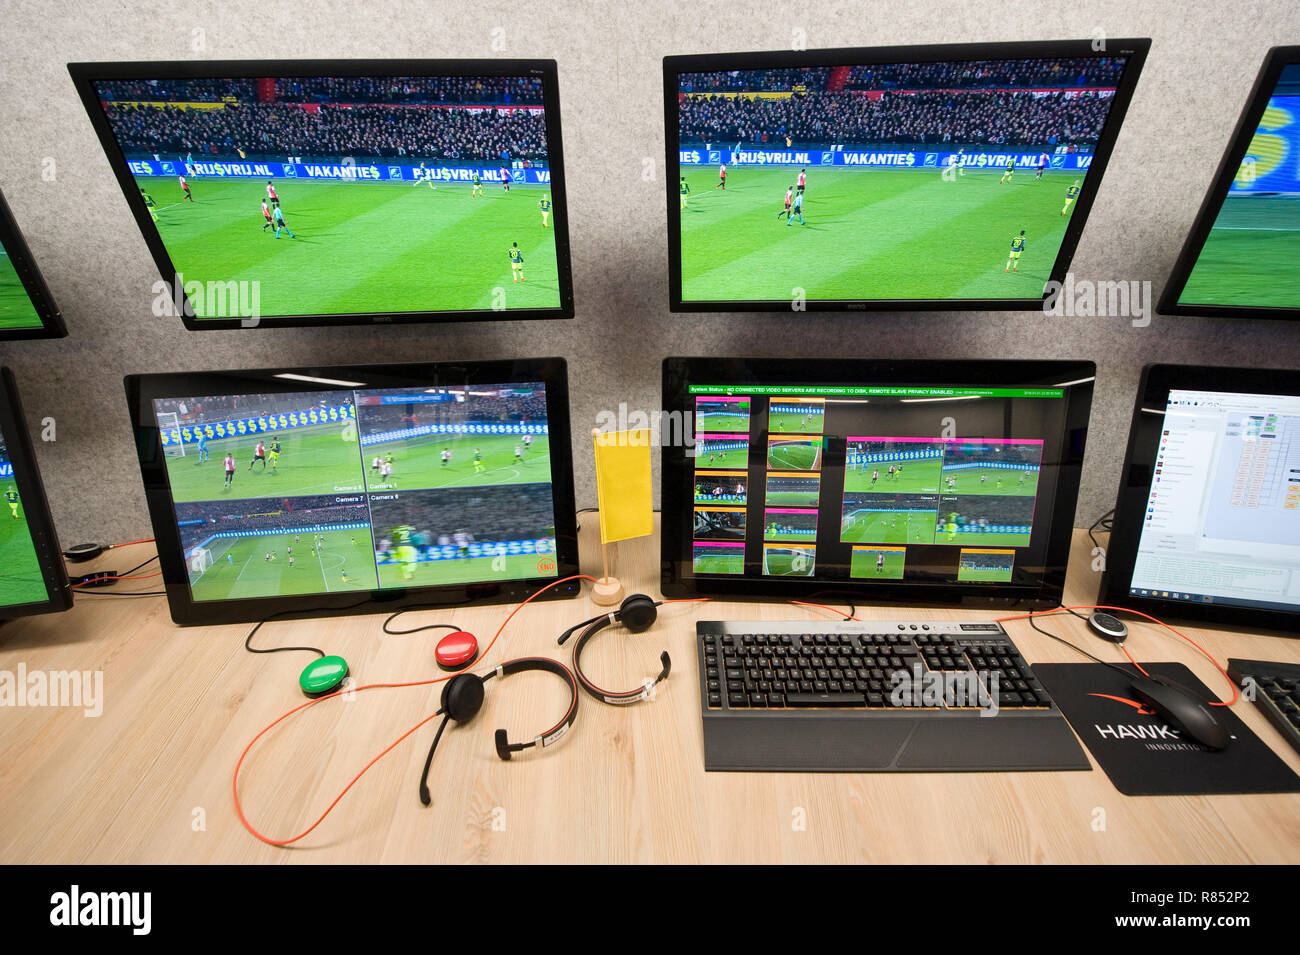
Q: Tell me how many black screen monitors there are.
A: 8